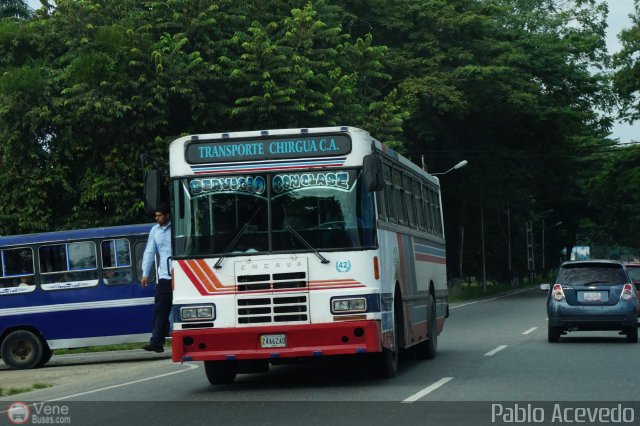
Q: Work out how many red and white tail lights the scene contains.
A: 2